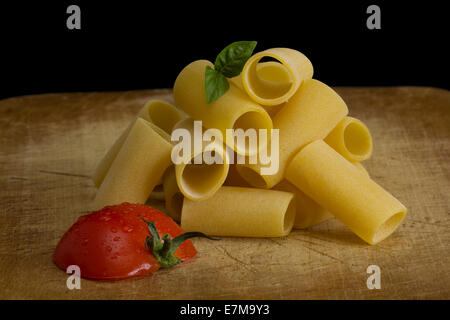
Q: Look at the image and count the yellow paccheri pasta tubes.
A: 12